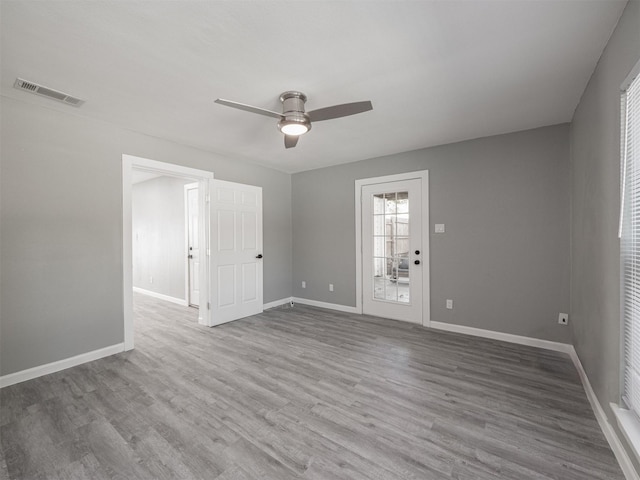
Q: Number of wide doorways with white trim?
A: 1